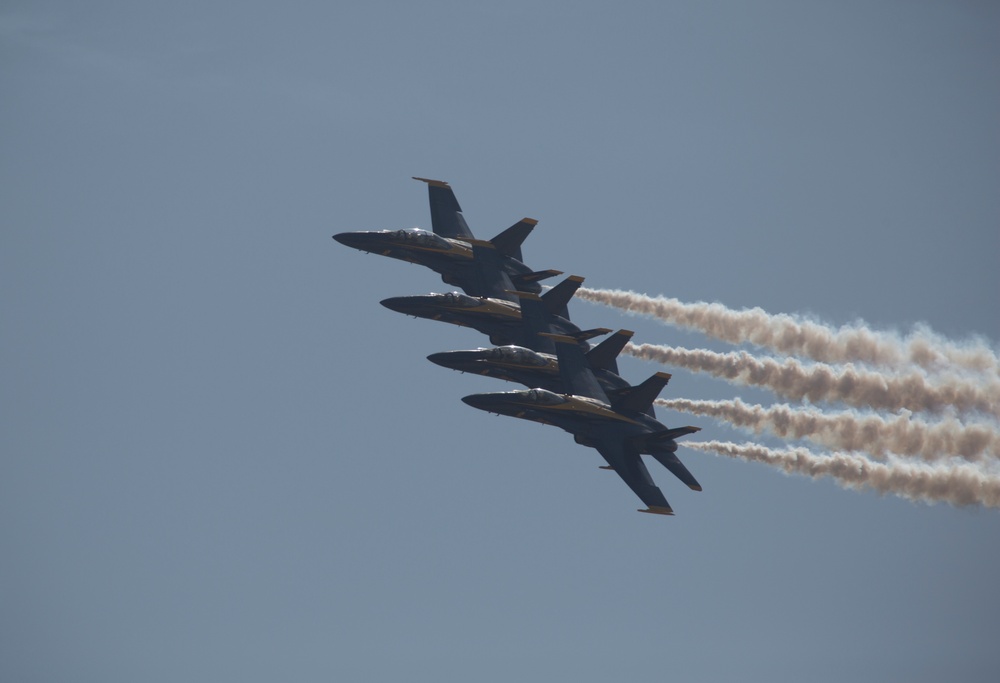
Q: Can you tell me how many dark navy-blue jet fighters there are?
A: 4